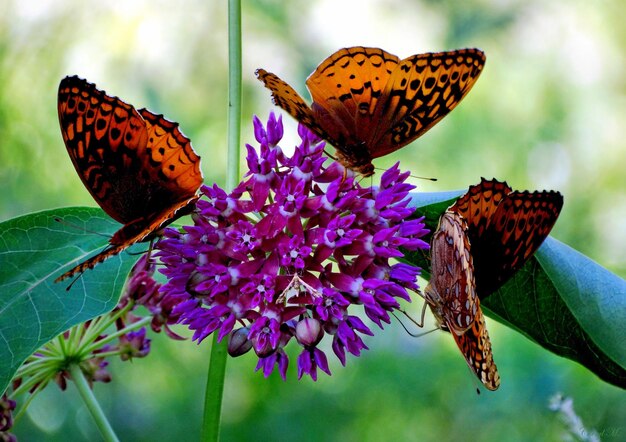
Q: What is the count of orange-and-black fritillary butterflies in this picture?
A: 3